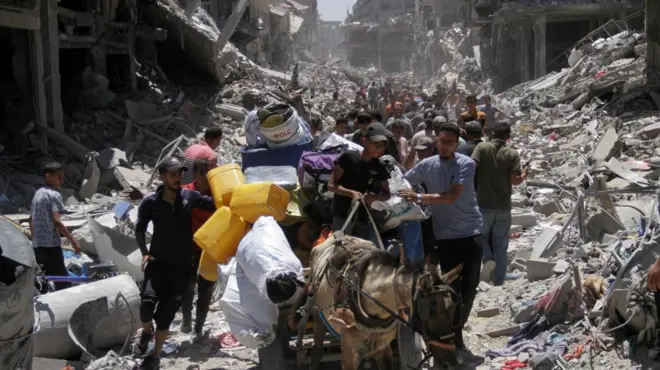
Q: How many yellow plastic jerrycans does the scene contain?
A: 4